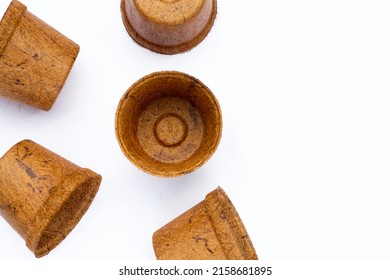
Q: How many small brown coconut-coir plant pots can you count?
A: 5